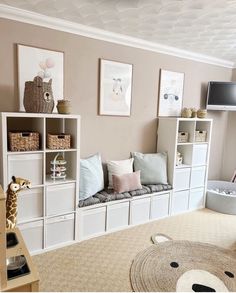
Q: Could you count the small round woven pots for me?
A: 4